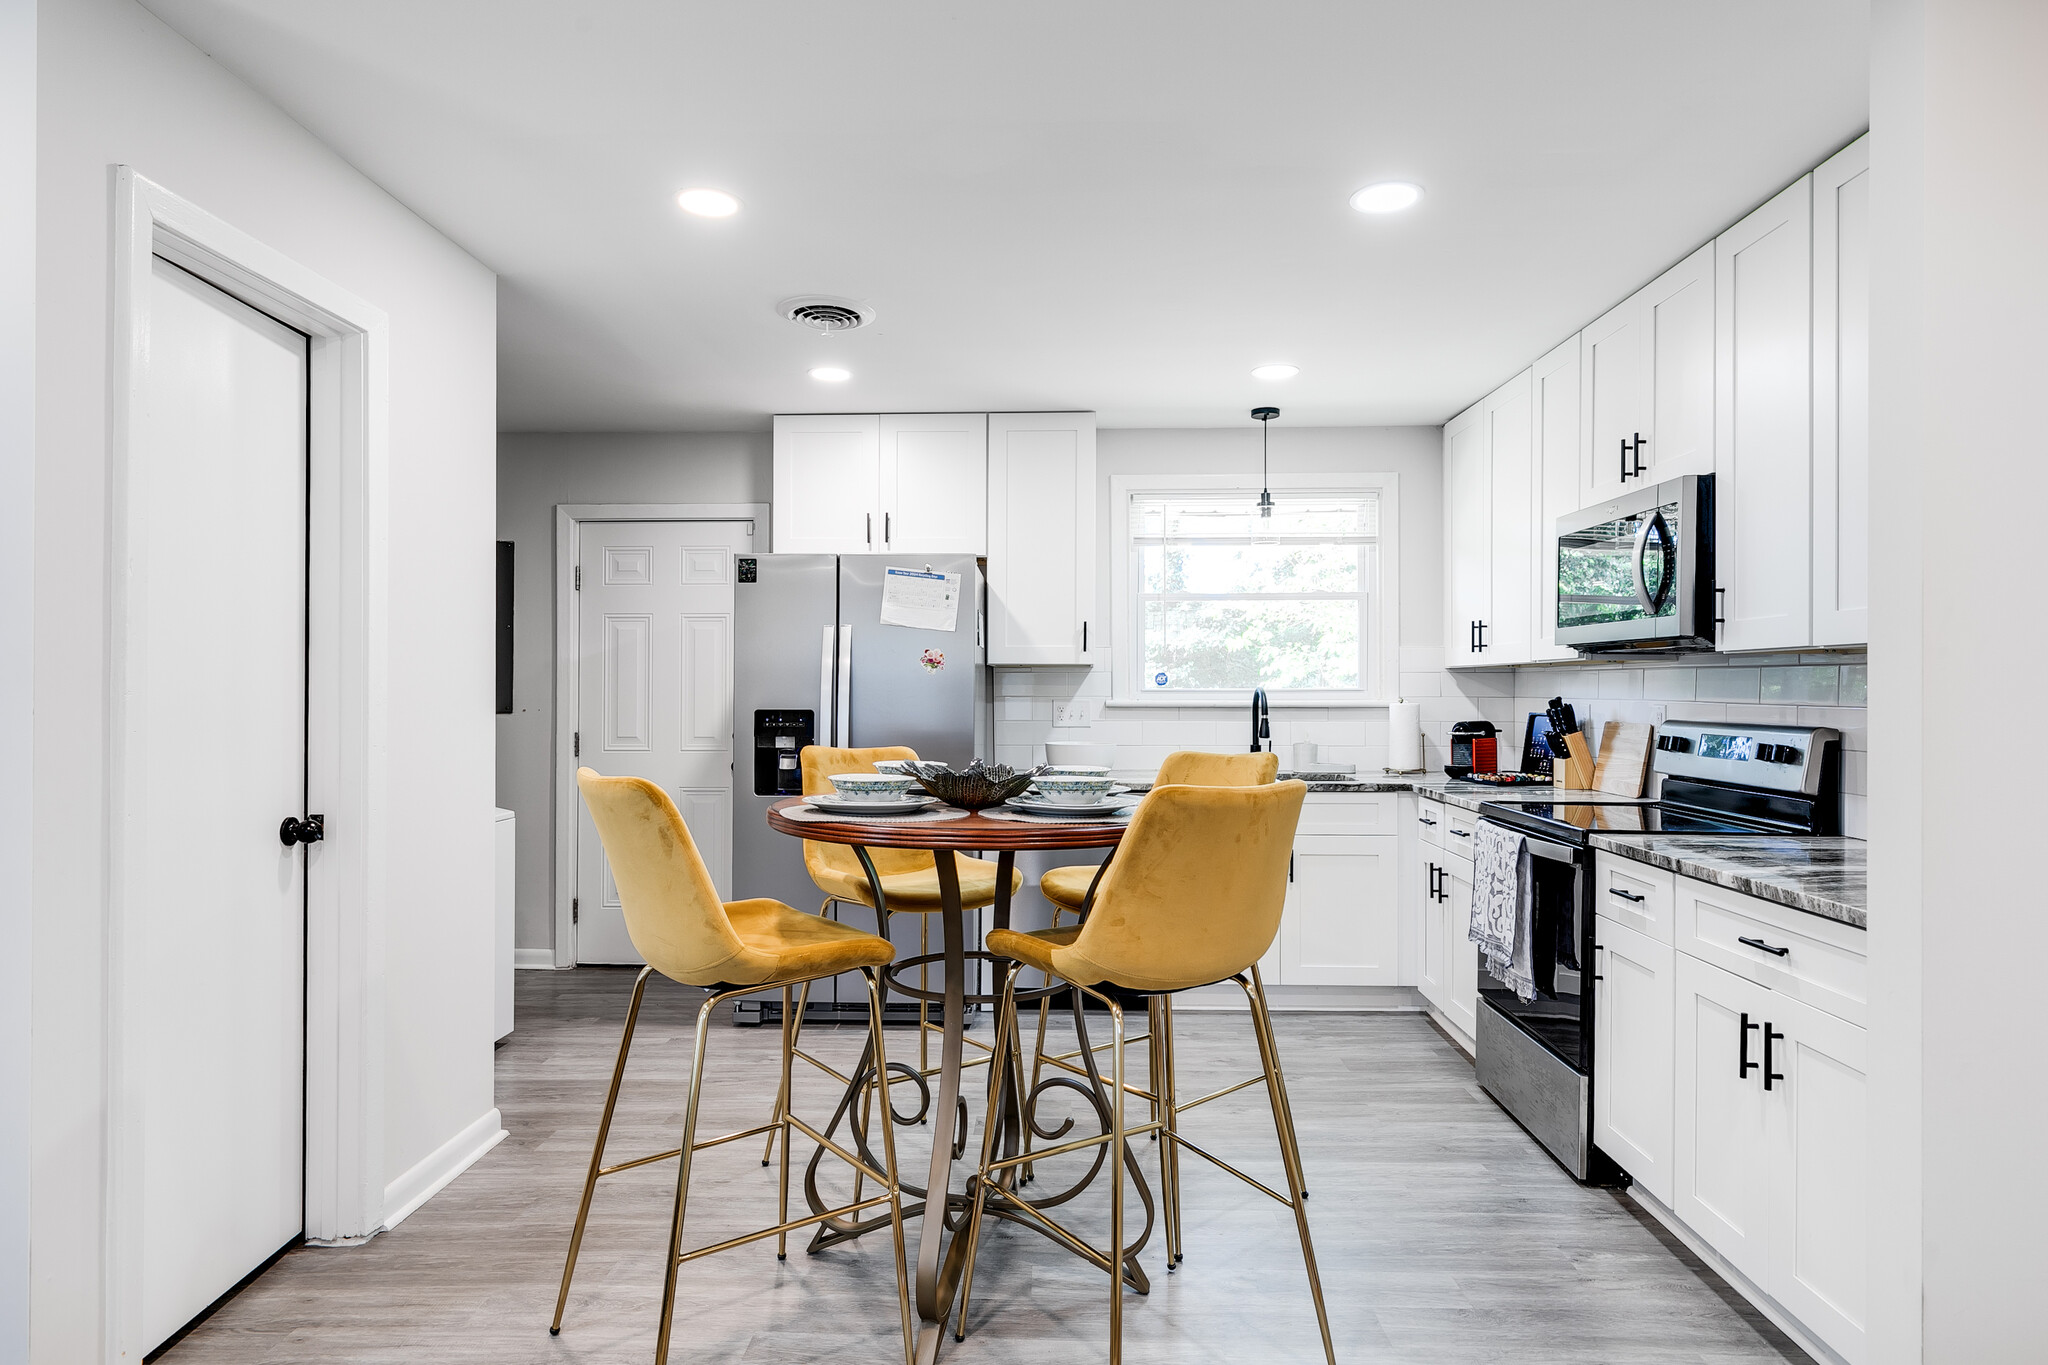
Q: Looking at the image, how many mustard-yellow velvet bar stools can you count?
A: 4